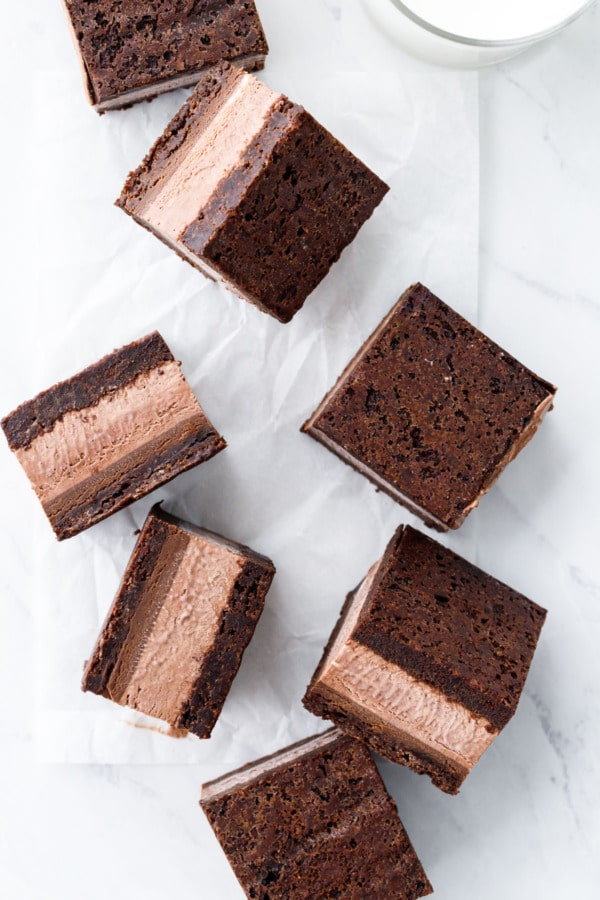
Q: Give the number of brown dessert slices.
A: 7